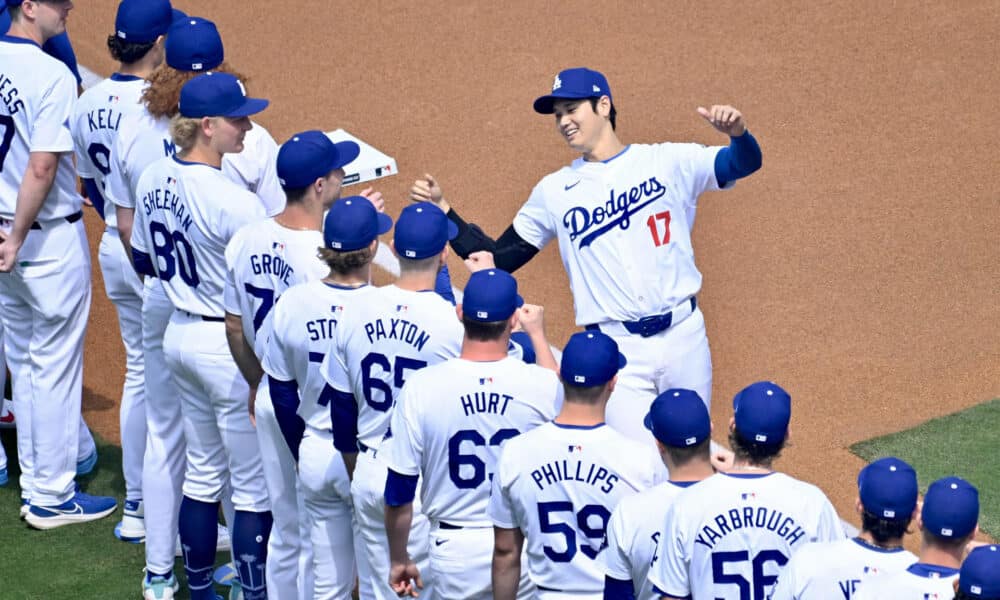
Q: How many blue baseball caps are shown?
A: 15